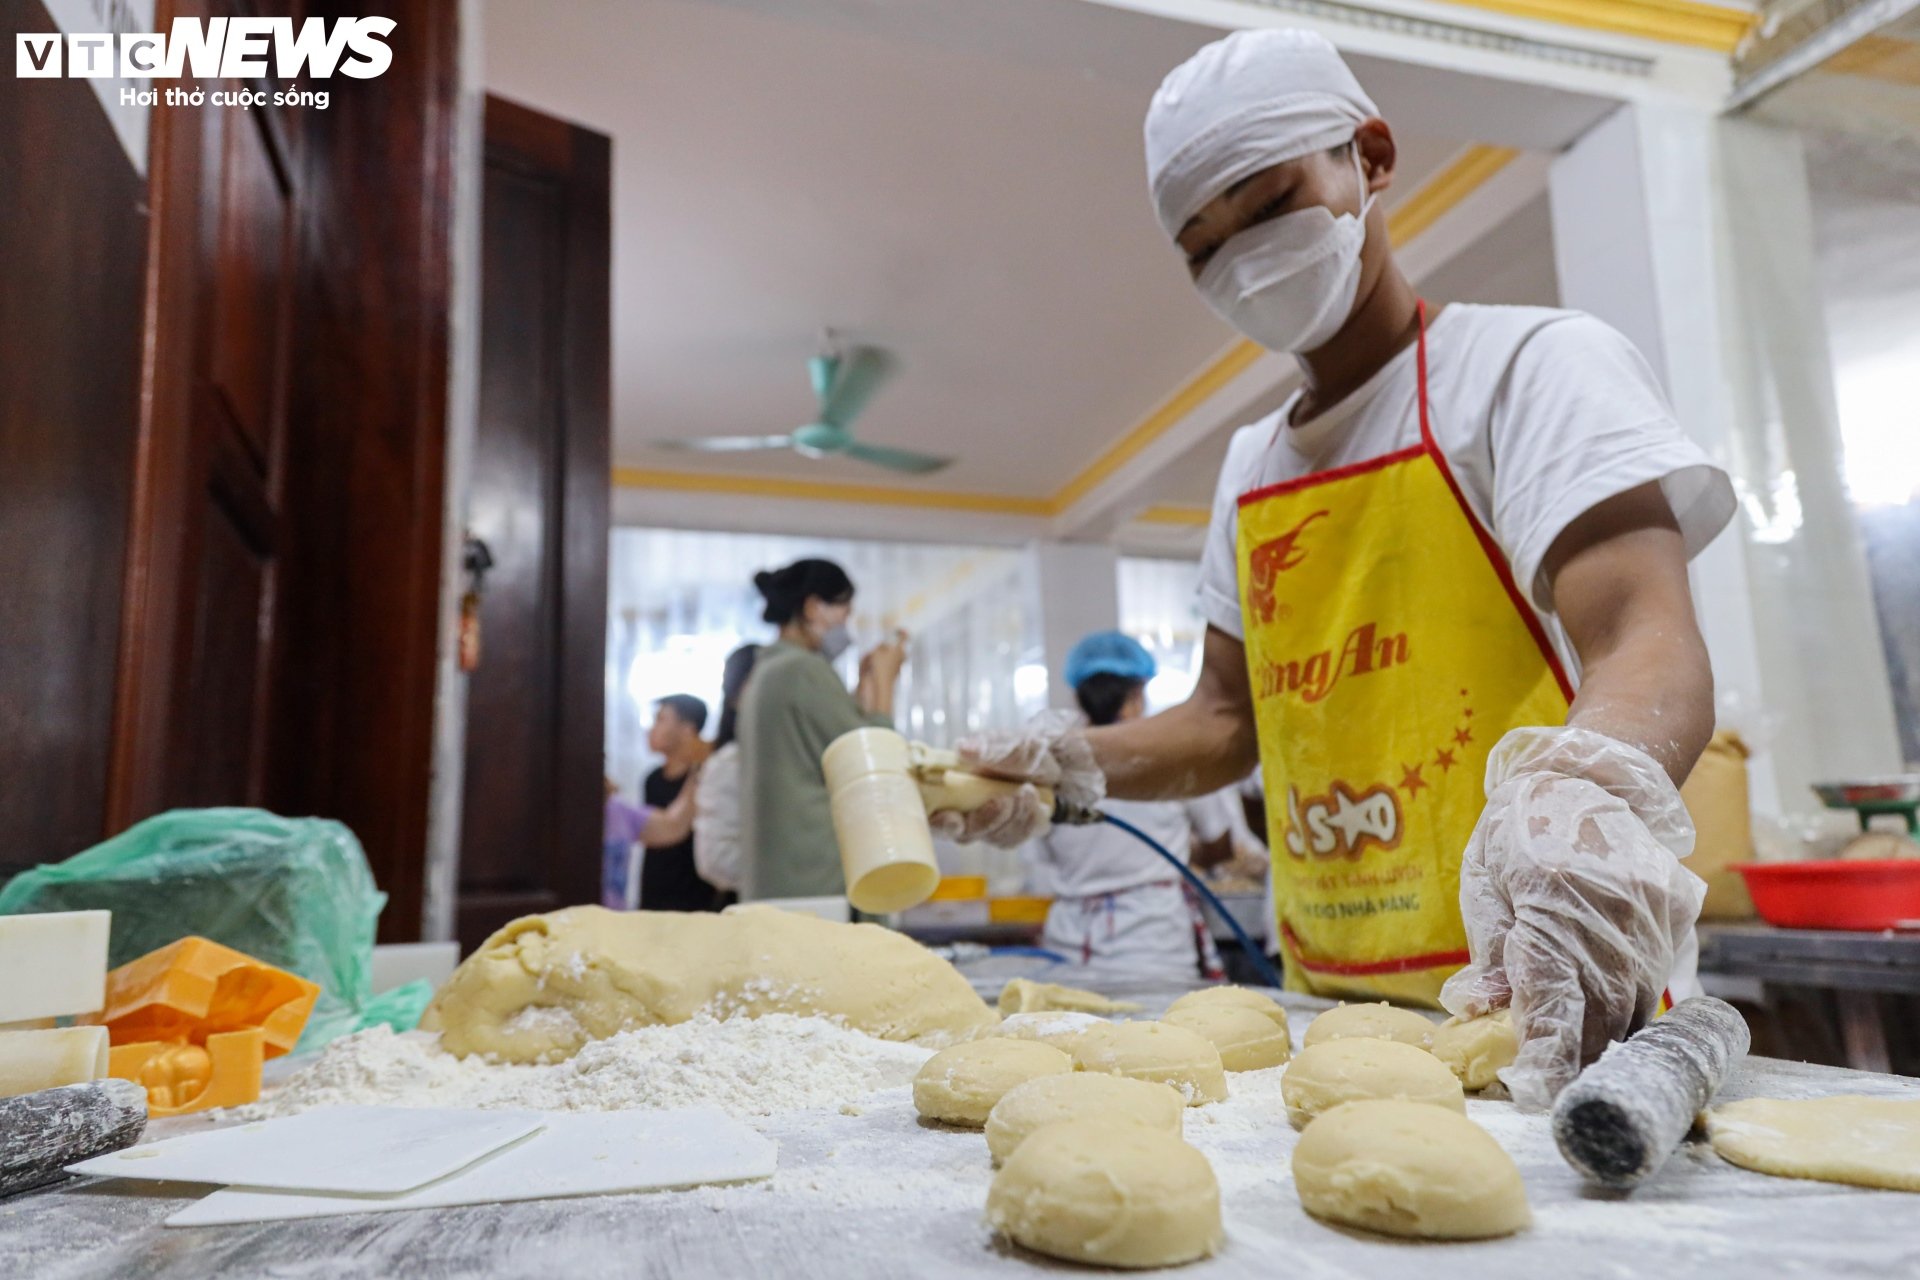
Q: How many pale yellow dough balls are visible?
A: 11